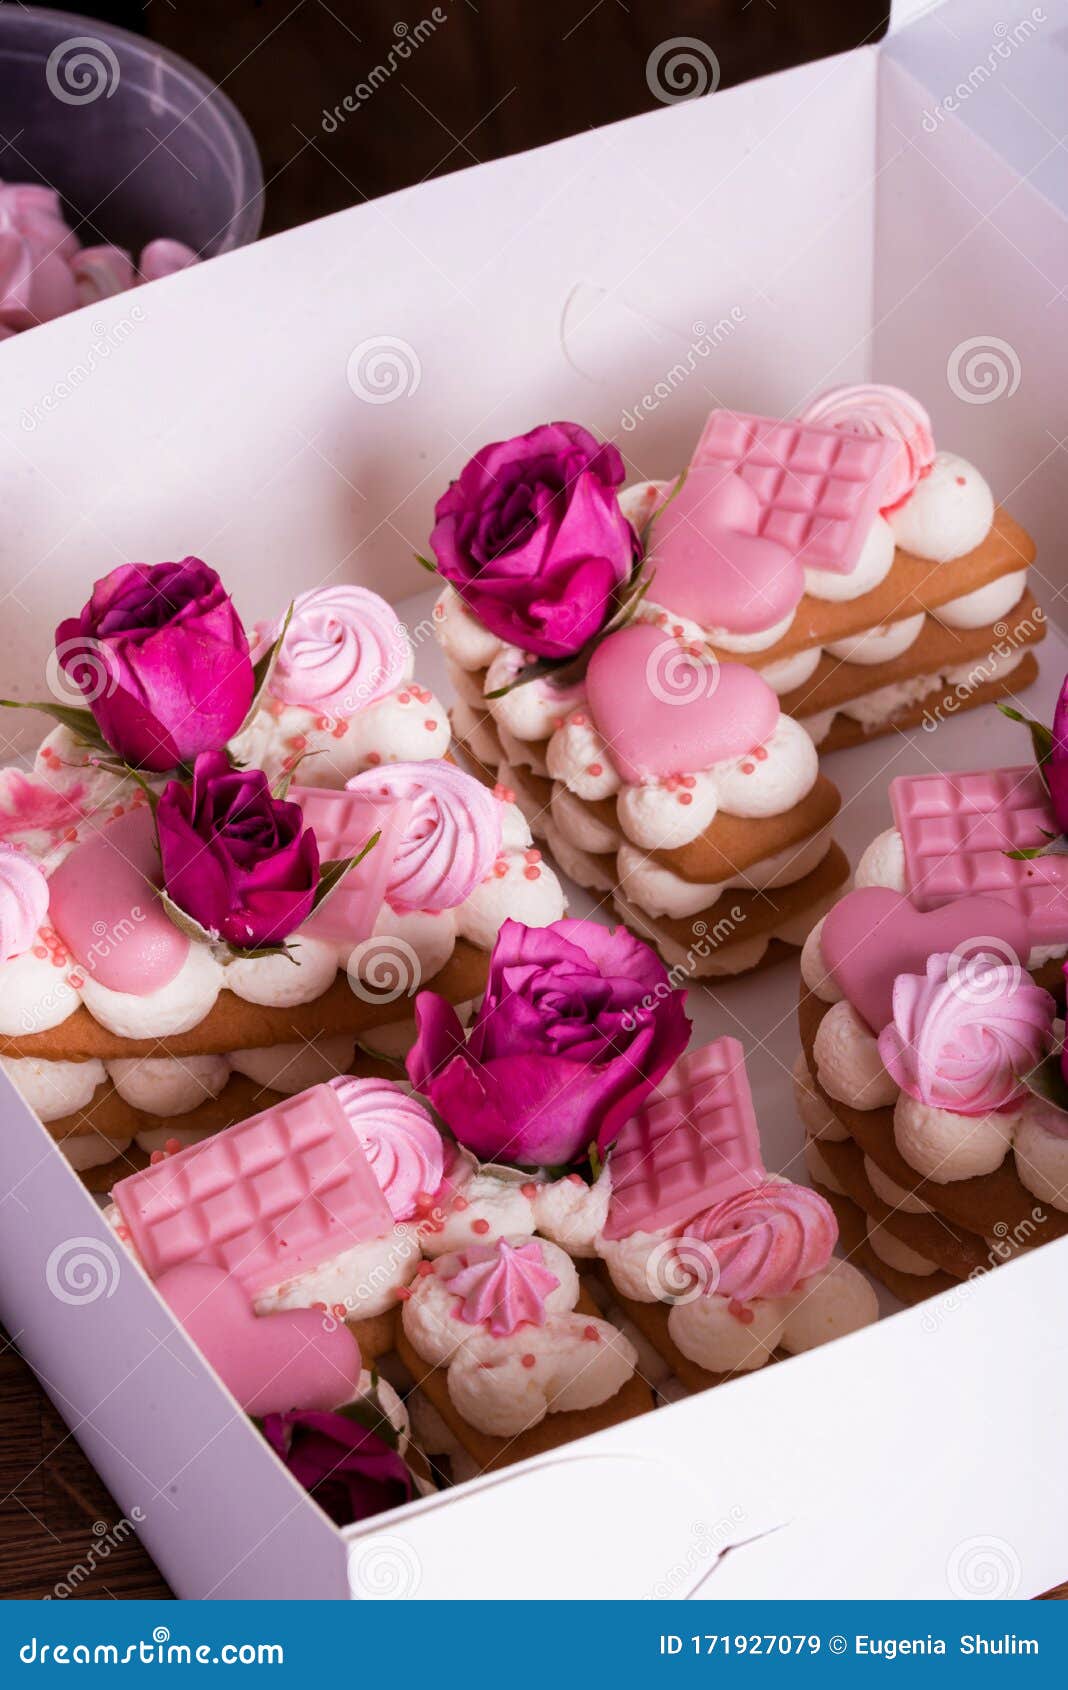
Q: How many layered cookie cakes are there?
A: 4